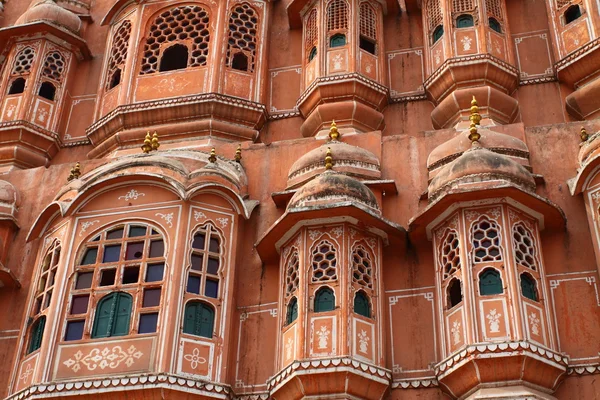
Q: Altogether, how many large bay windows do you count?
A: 2